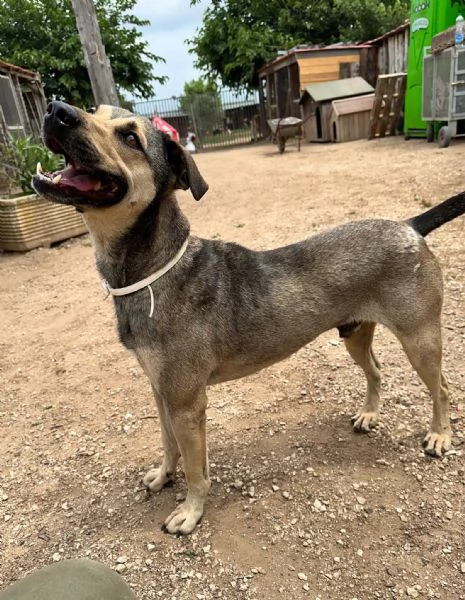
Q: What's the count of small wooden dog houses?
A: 2